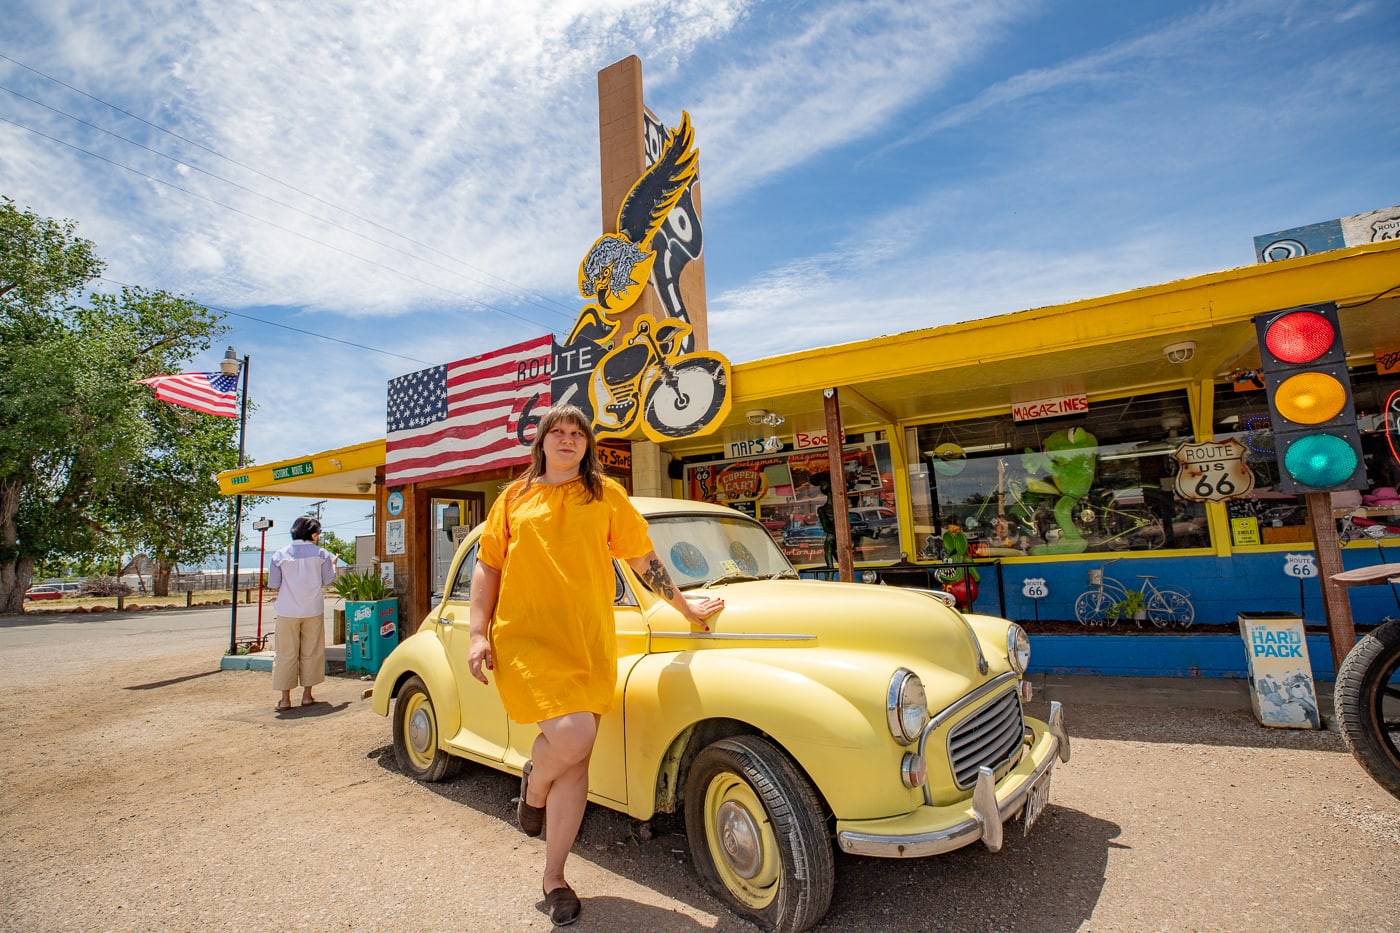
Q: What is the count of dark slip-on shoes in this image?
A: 2